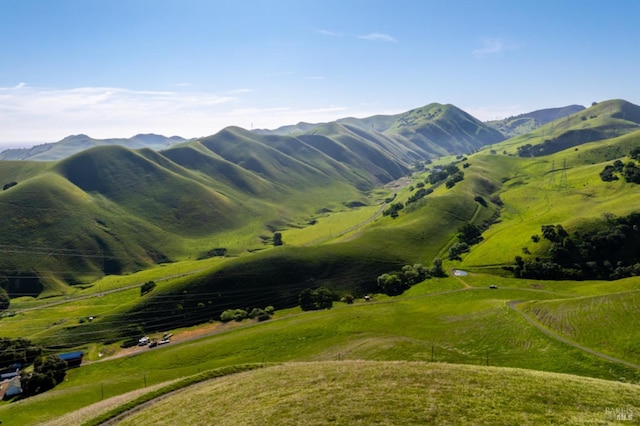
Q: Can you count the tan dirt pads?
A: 1